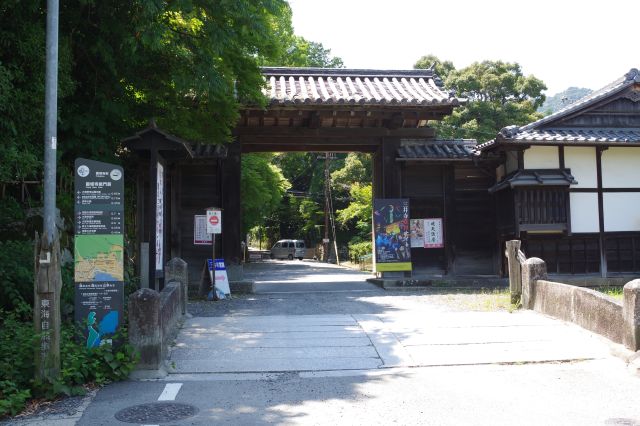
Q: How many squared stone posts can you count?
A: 4